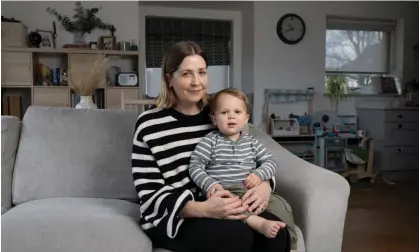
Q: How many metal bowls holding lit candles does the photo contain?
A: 0